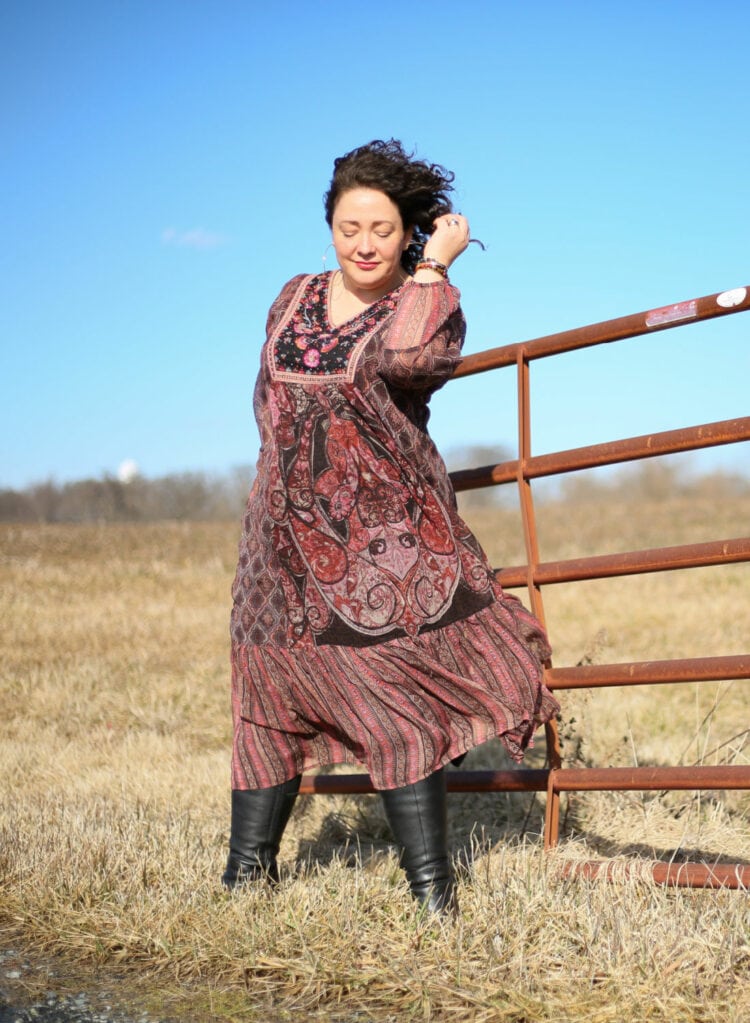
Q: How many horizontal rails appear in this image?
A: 6